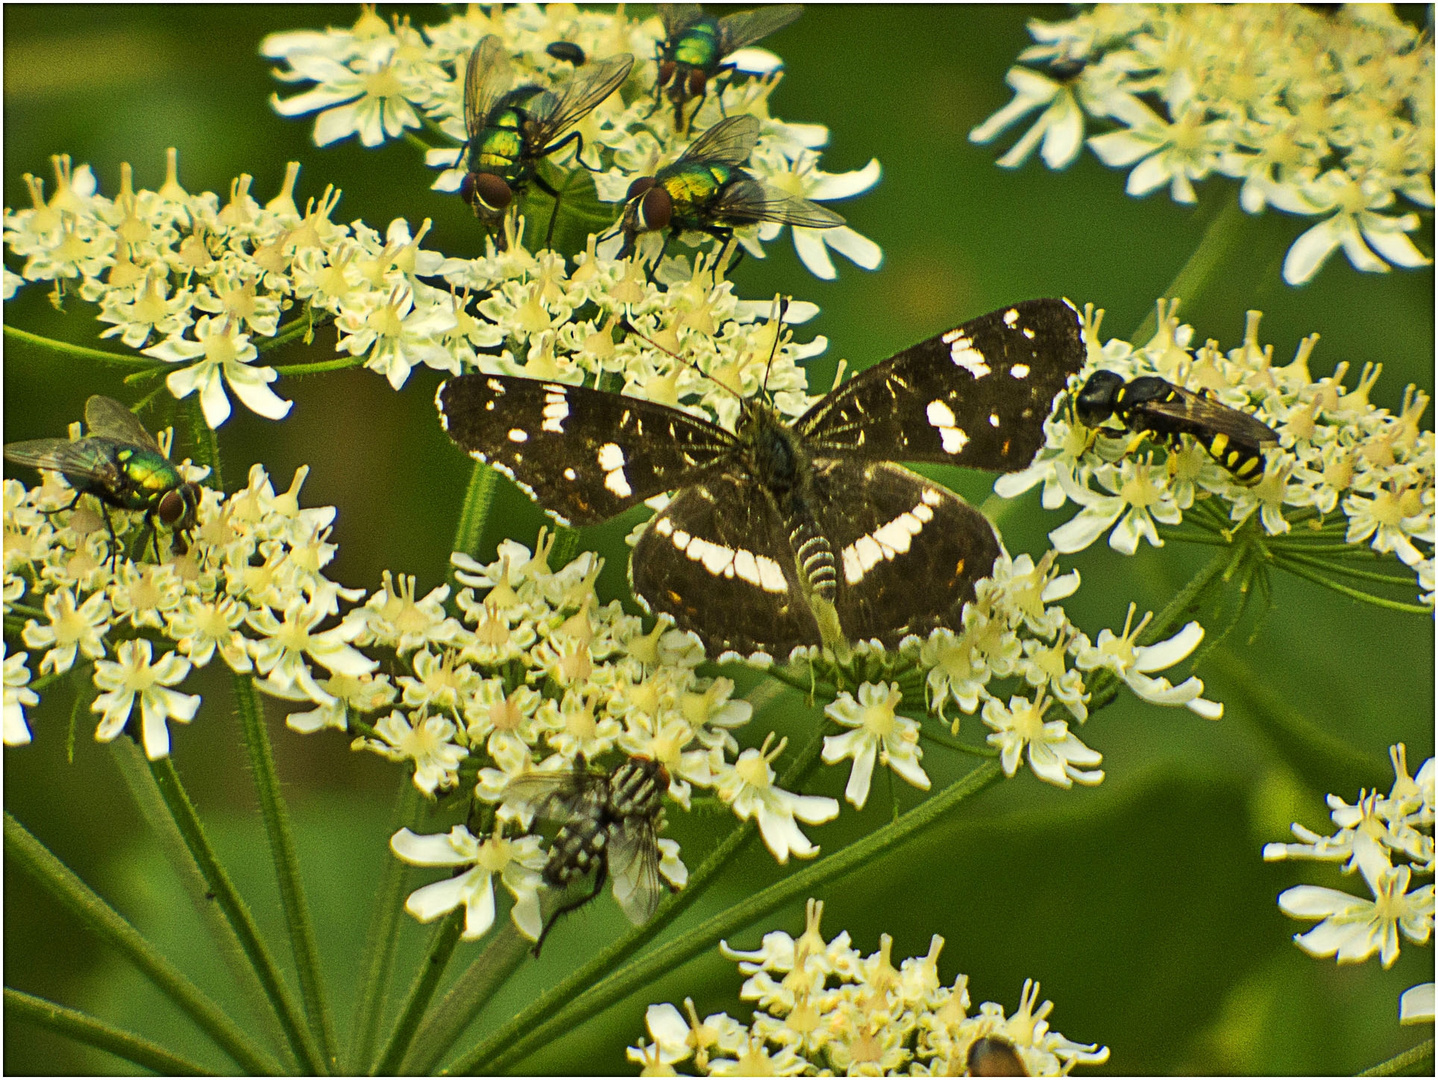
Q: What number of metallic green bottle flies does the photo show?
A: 4